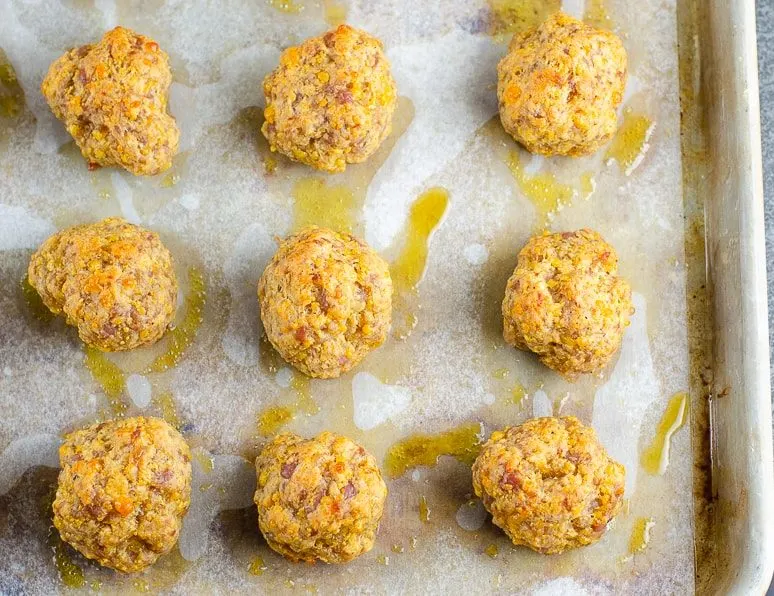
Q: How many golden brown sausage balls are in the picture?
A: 9